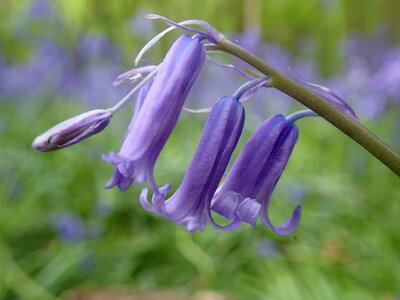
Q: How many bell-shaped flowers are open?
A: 3